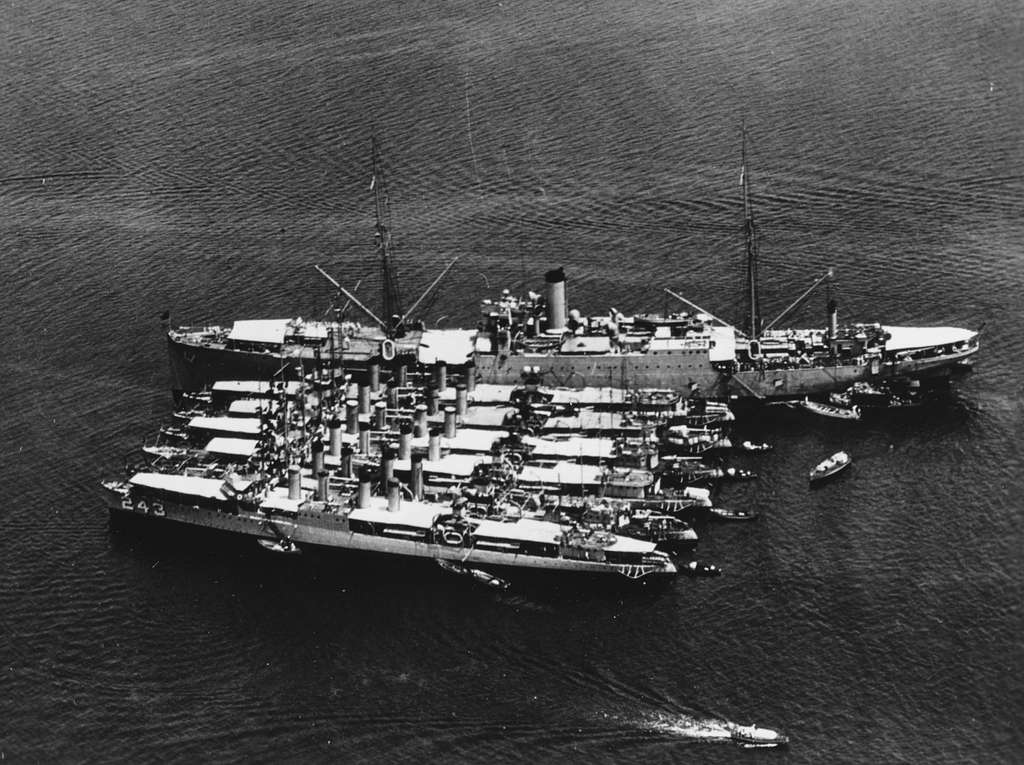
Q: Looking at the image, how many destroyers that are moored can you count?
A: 6